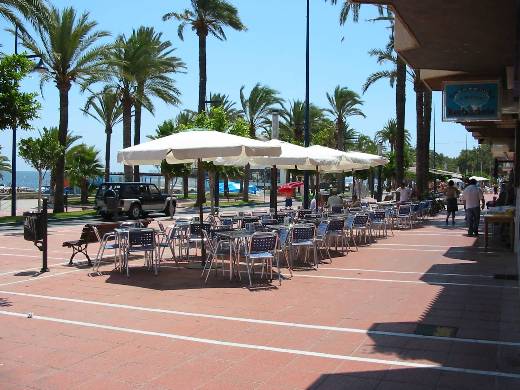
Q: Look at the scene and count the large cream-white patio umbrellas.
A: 4